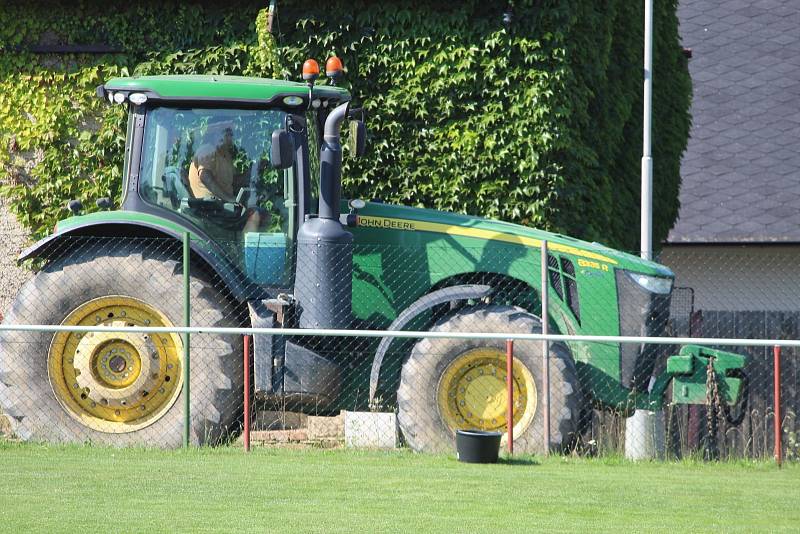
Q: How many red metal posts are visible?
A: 3